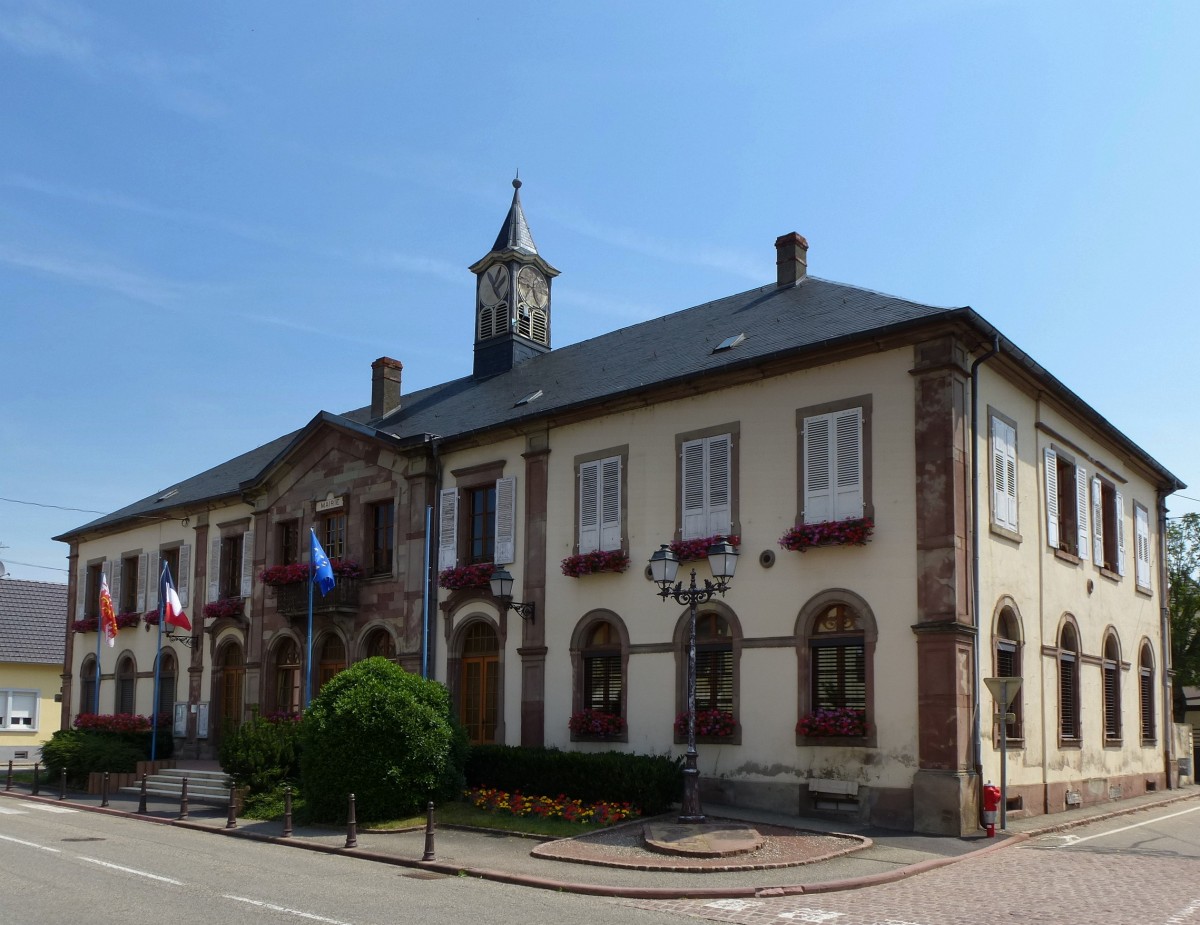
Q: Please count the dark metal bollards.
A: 10